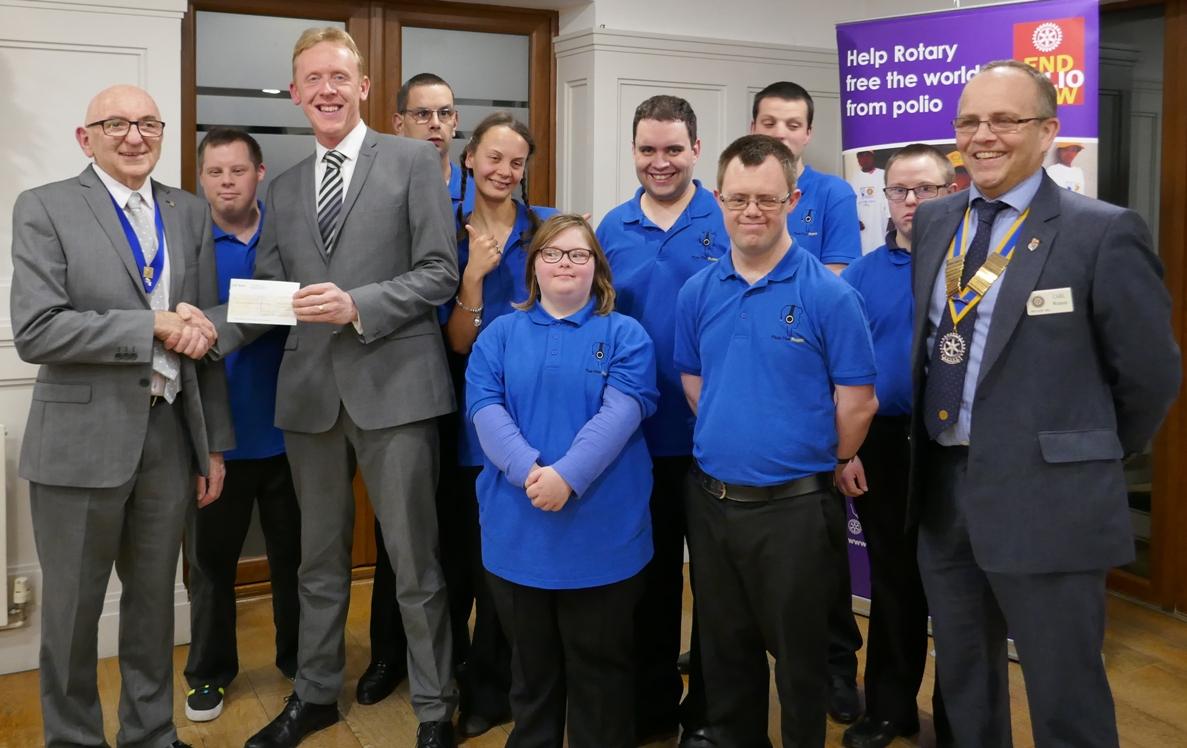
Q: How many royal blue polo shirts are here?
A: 8